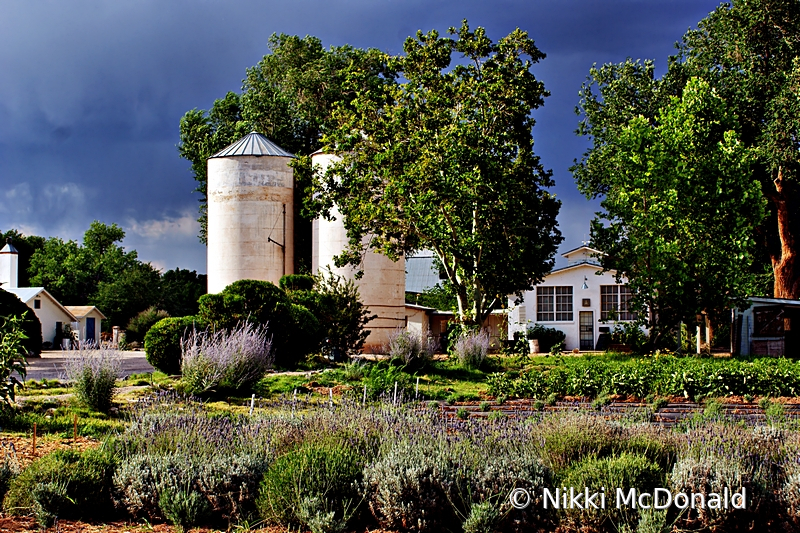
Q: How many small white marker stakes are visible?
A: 6